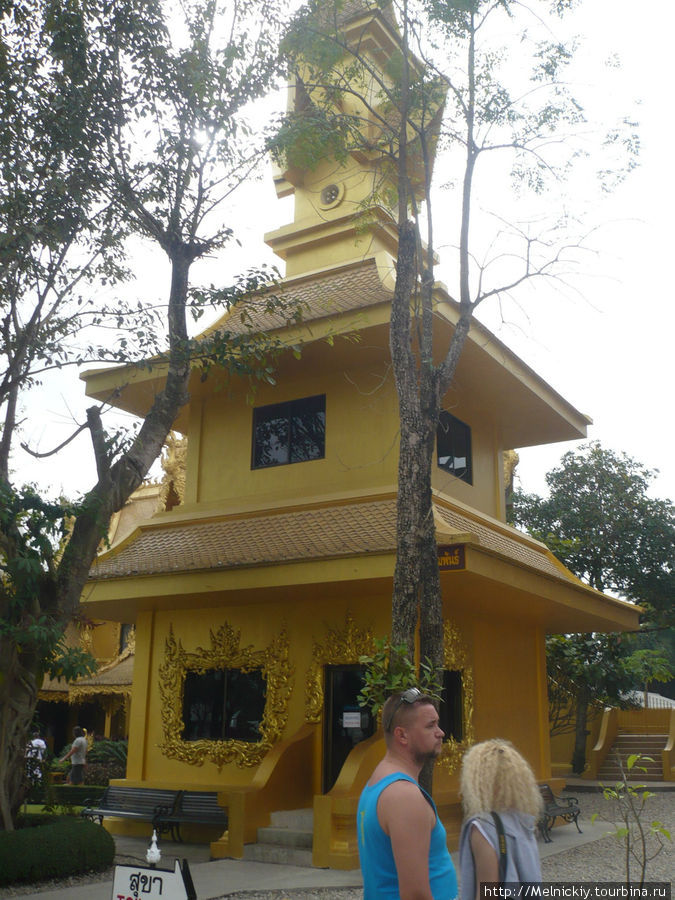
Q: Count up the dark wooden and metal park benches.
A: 3